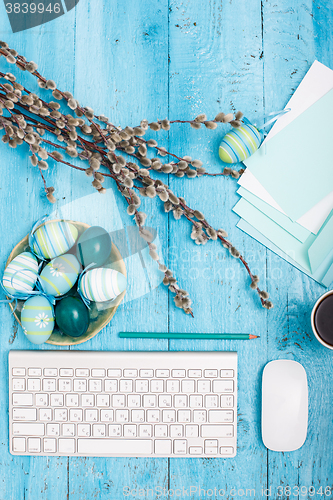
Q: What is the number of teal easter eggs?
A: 2